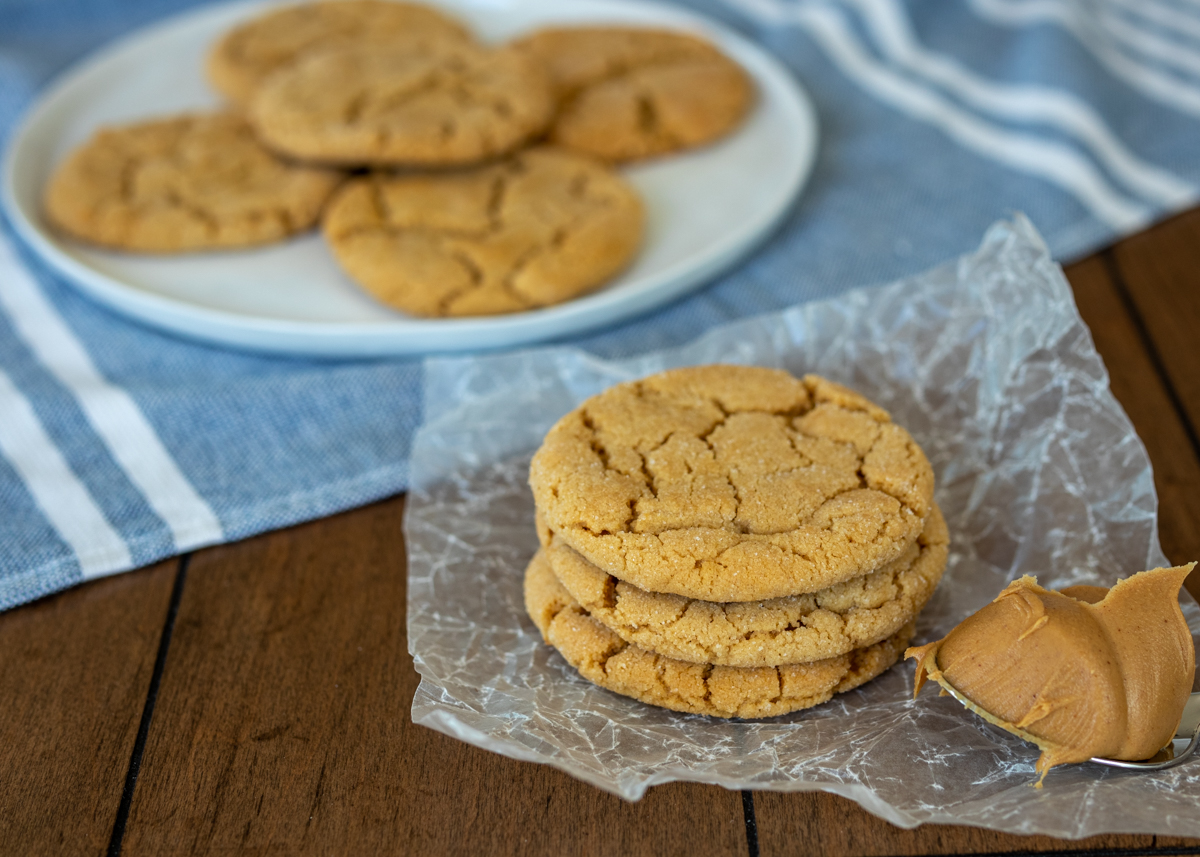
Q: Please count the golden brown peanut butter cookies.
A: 8